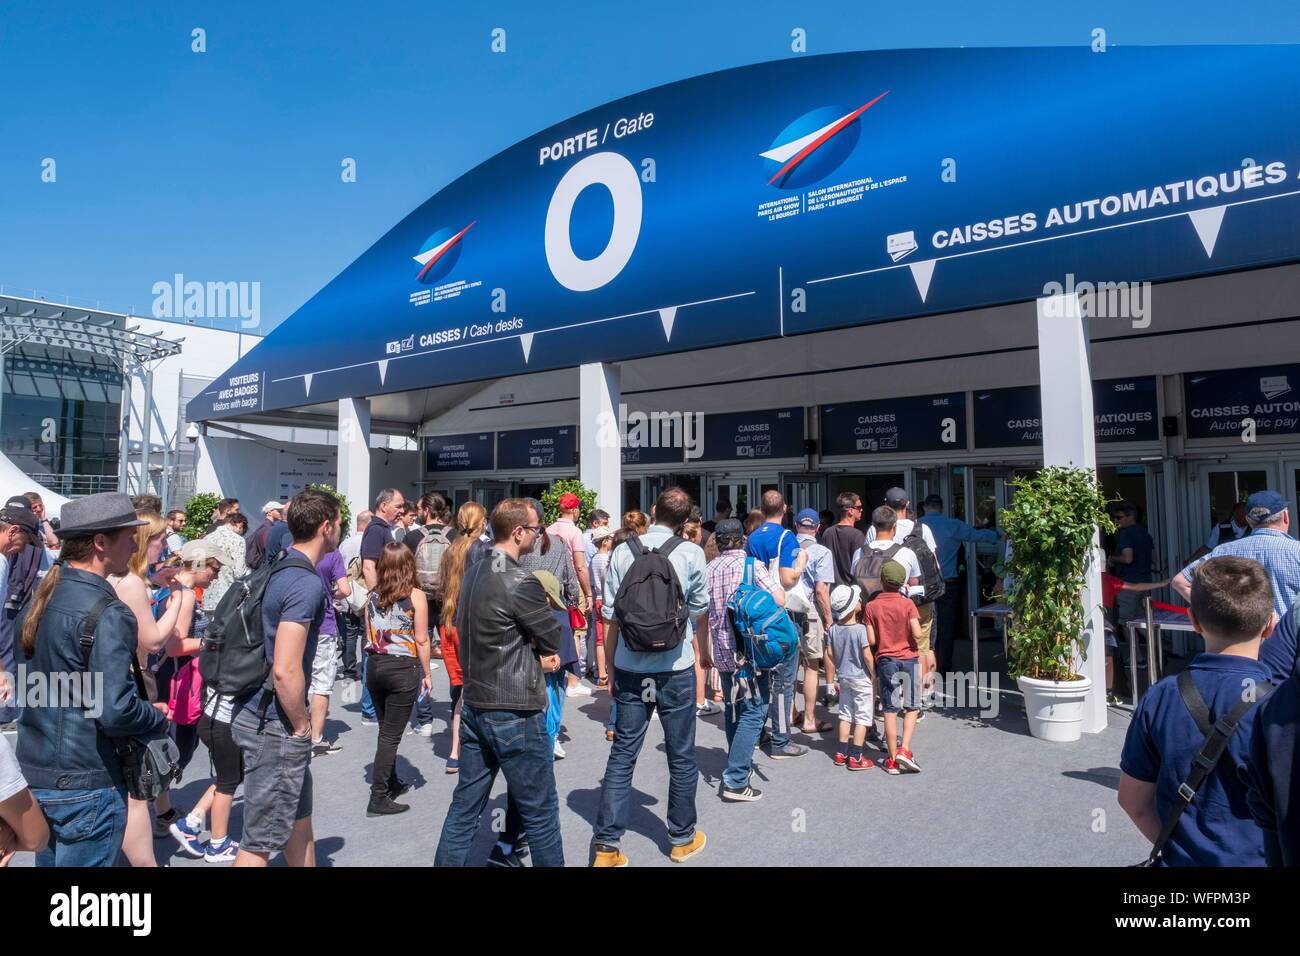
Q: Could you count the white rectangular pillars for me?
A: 3